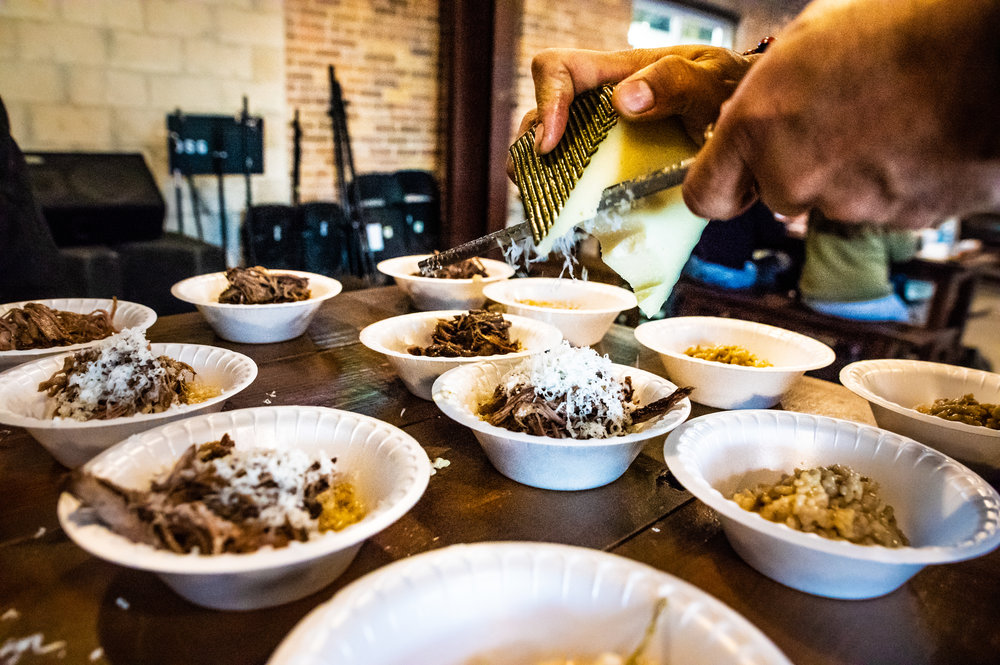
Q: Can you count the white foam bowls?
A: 12